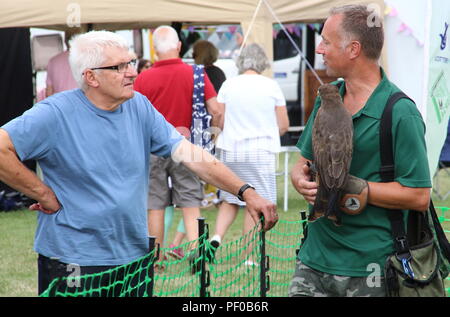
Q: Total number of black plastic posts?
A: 4